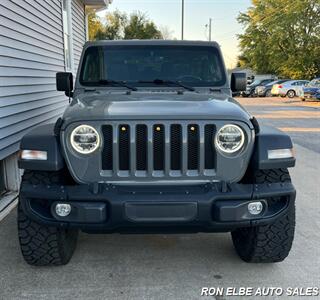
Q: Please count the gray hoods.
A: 1